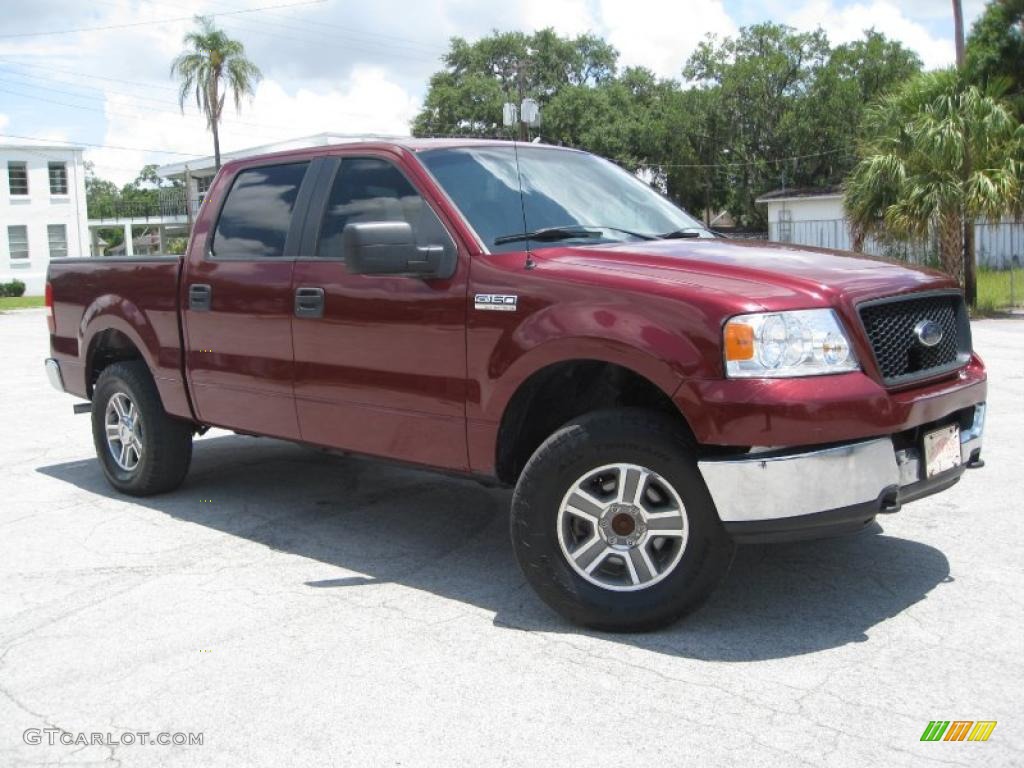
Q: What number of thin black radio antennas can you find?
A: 1